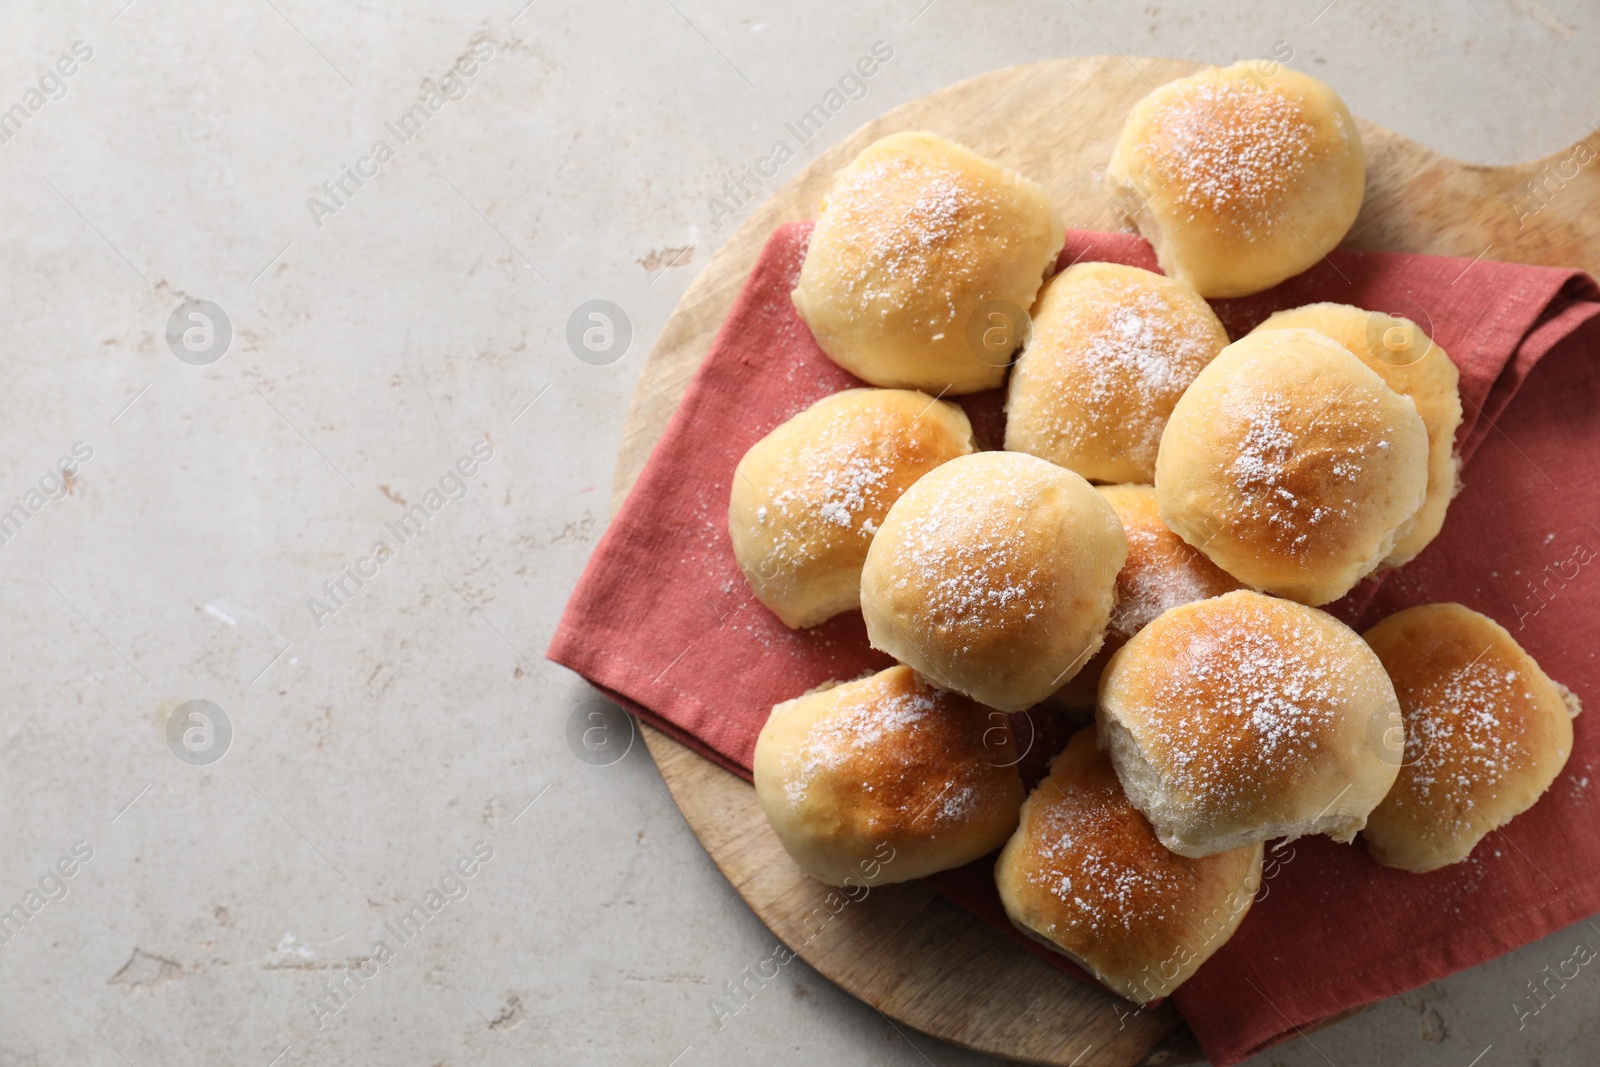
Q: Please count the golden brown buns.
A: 12